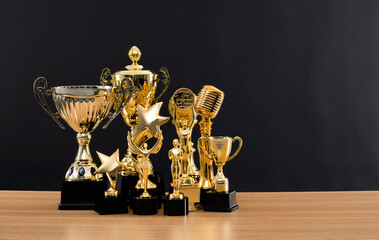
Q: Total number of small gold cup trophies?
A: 1